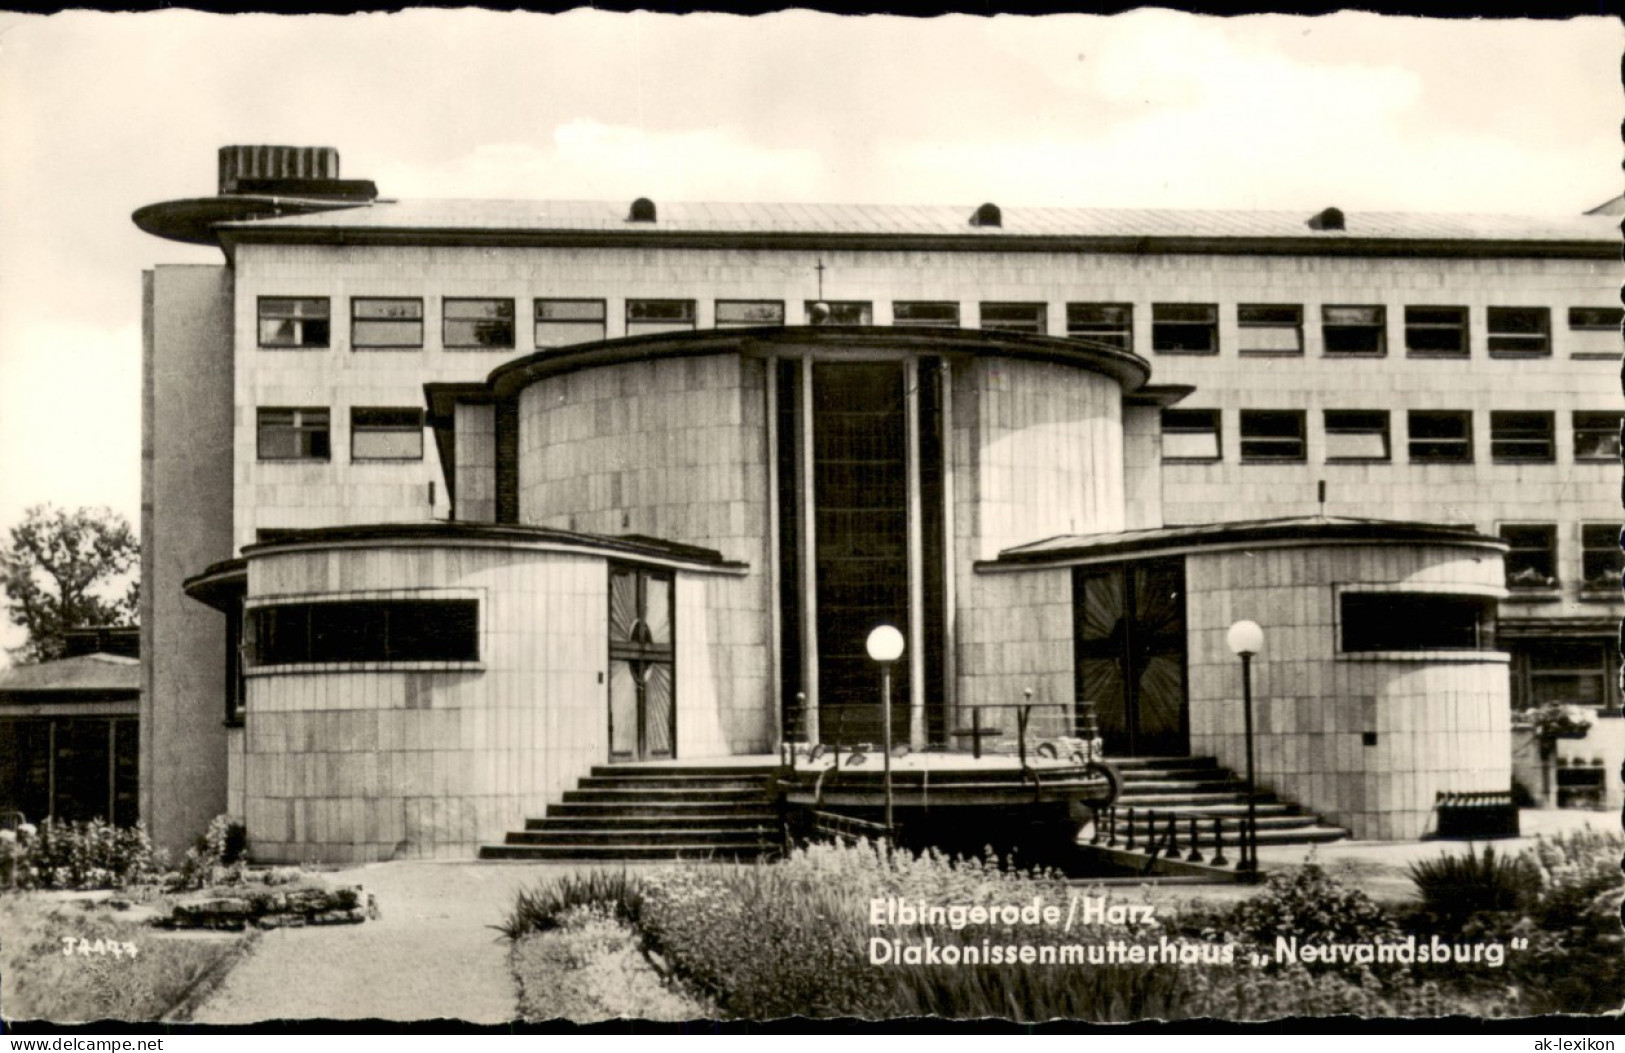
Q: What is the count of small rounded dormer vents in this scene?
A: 3